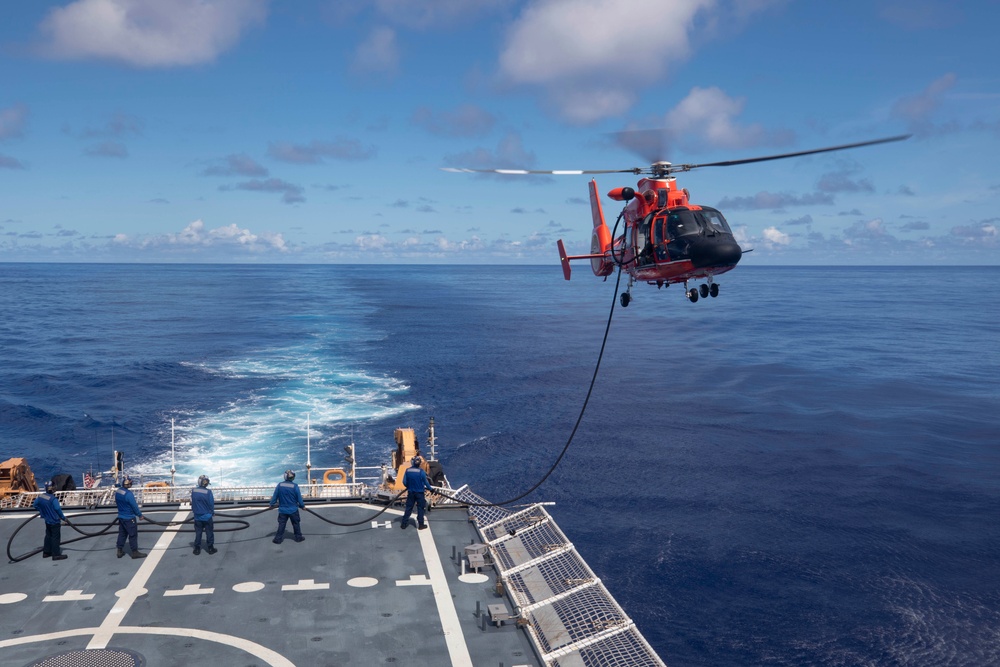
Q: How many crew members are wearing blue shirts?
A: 5